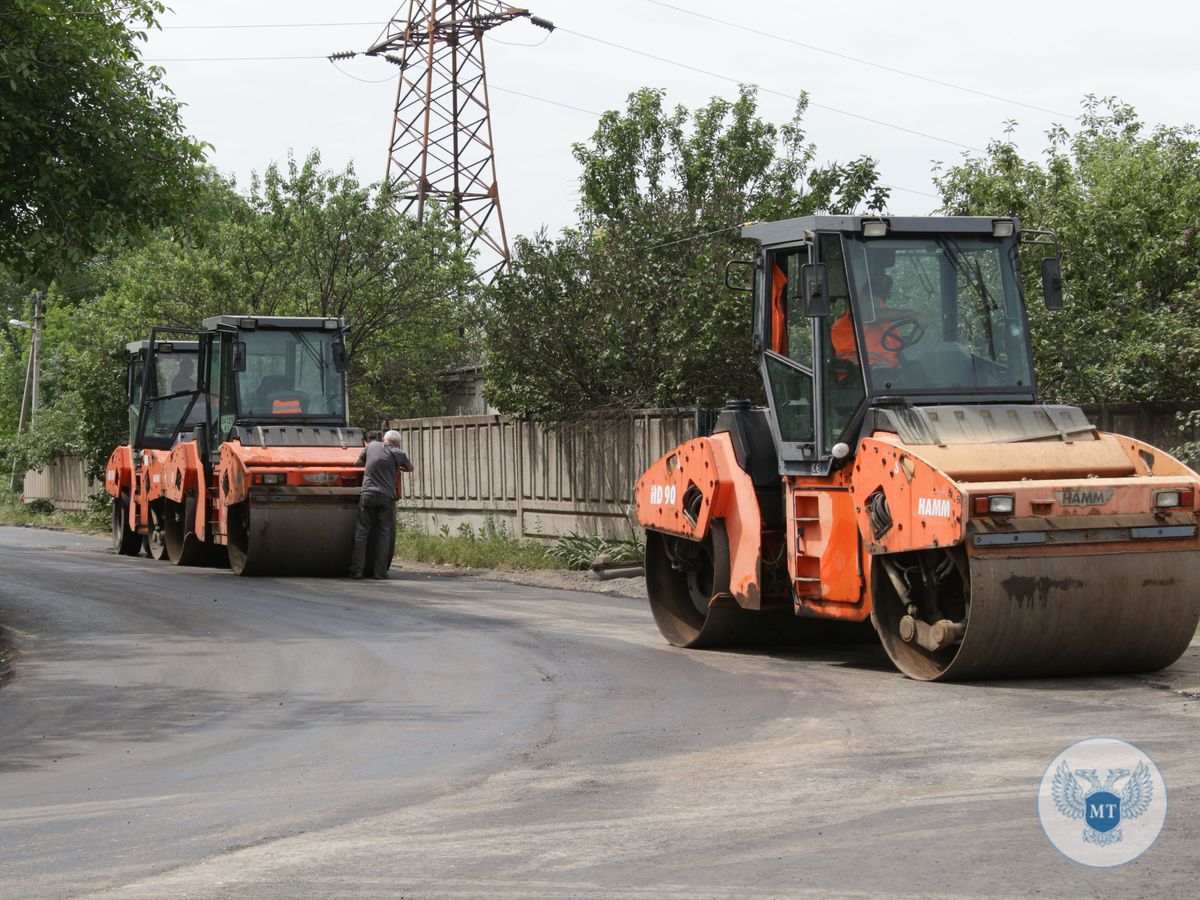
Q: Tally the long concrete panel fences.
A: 1